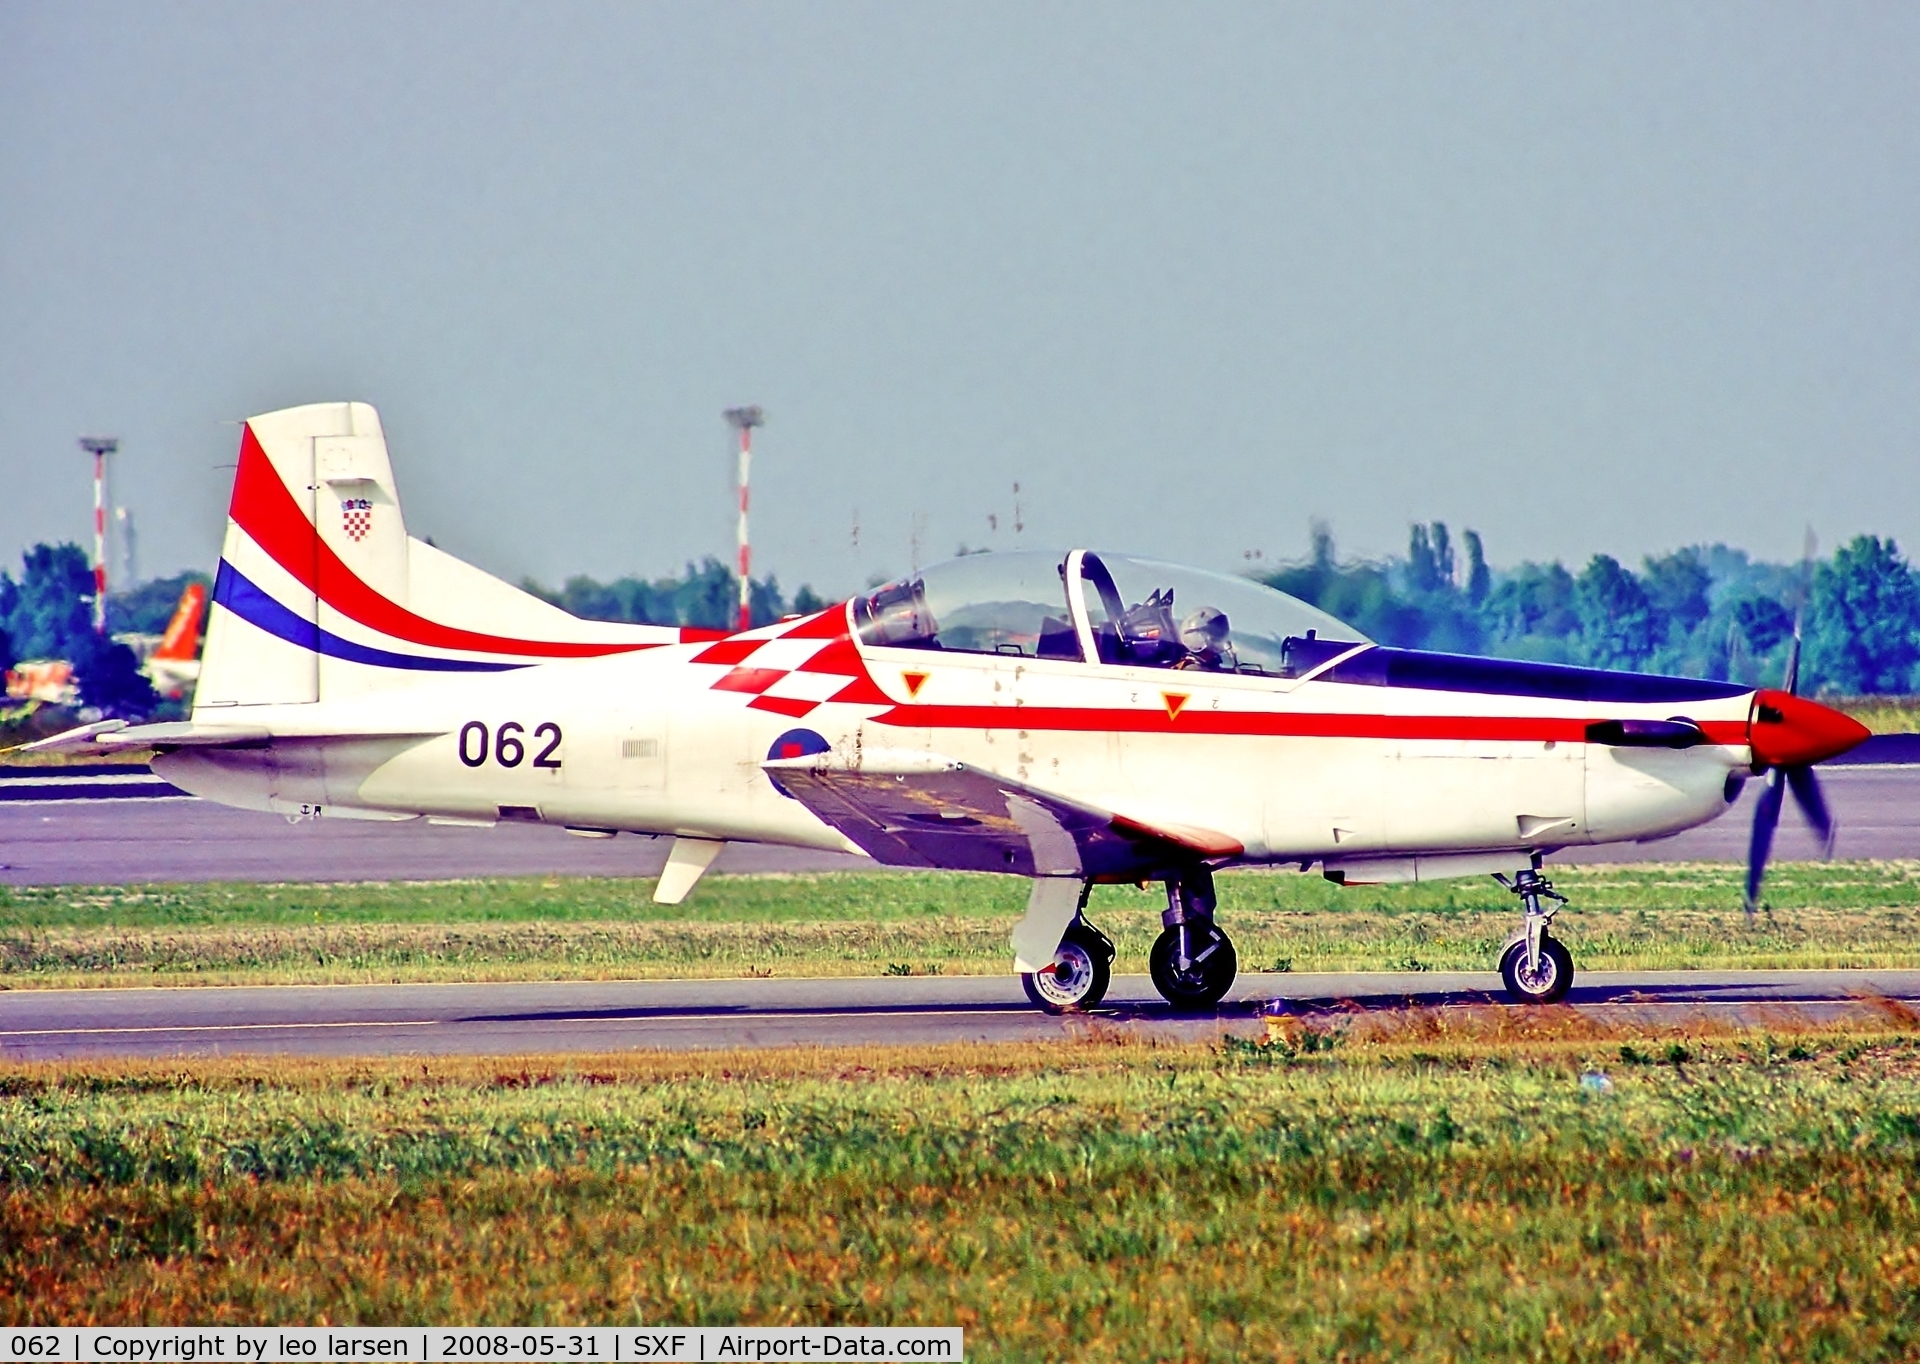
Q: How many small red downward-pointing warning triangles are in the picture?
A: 2